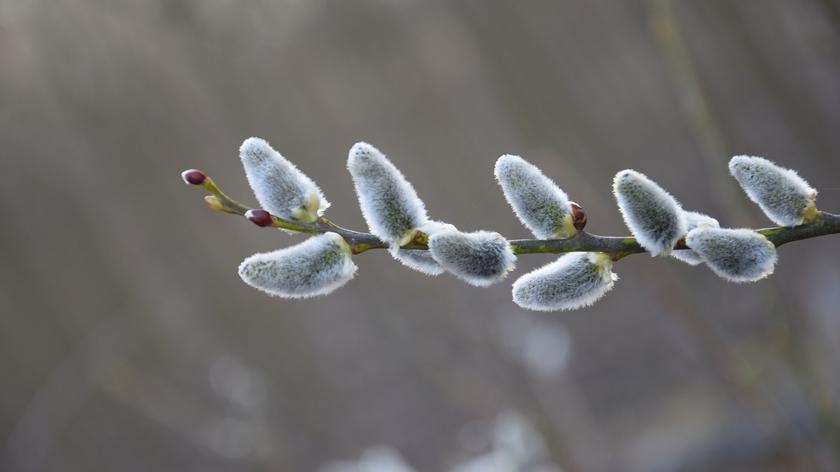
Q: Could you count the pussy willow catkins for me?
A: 11